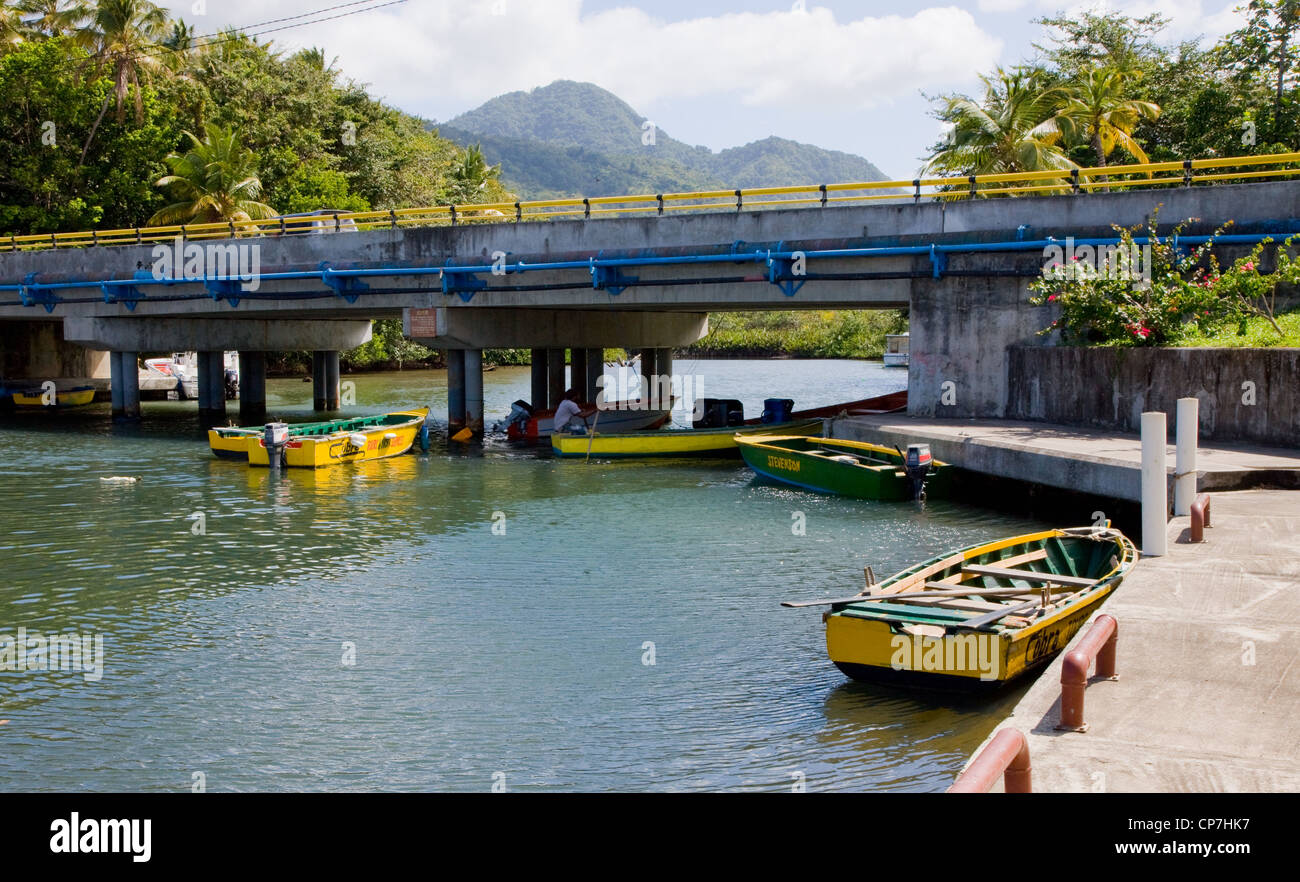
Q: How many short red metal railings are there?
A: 3